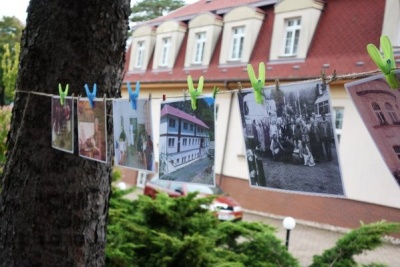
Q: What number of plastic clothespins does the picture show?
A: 6